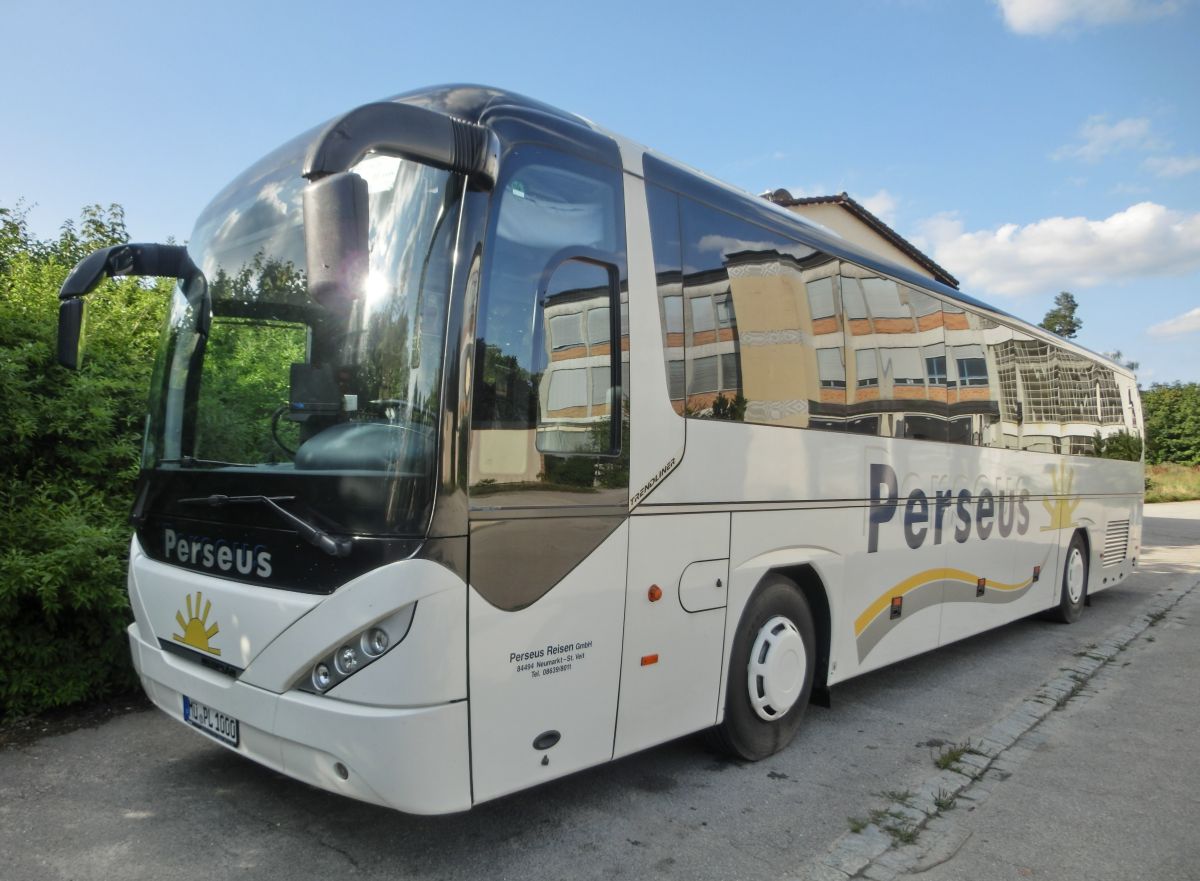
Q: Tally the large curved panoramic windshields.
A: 1